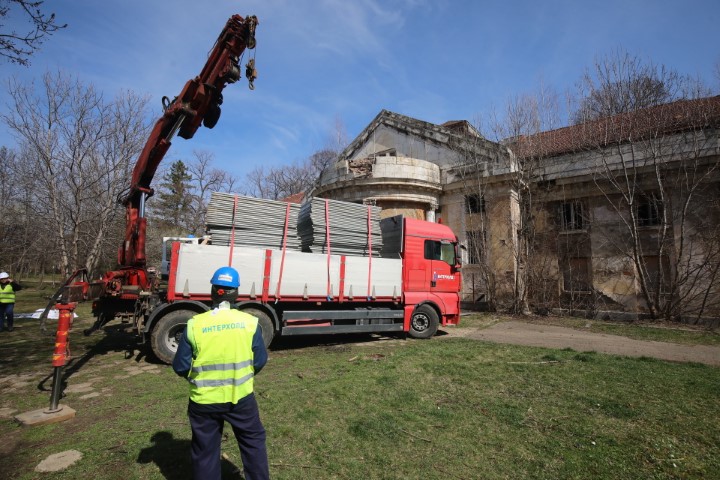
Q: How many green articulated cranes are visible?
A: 0